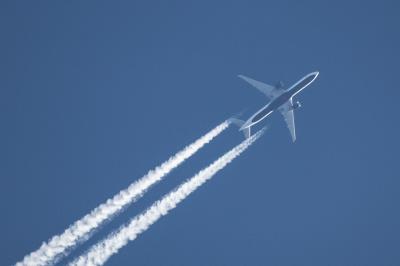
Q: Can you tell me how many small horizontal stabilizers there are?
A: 2